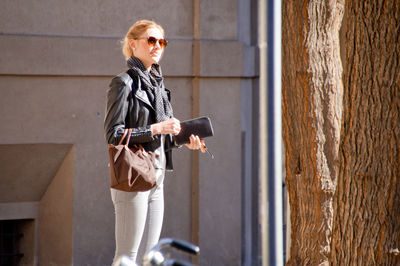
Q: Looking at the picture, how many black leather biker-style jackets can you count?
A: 1